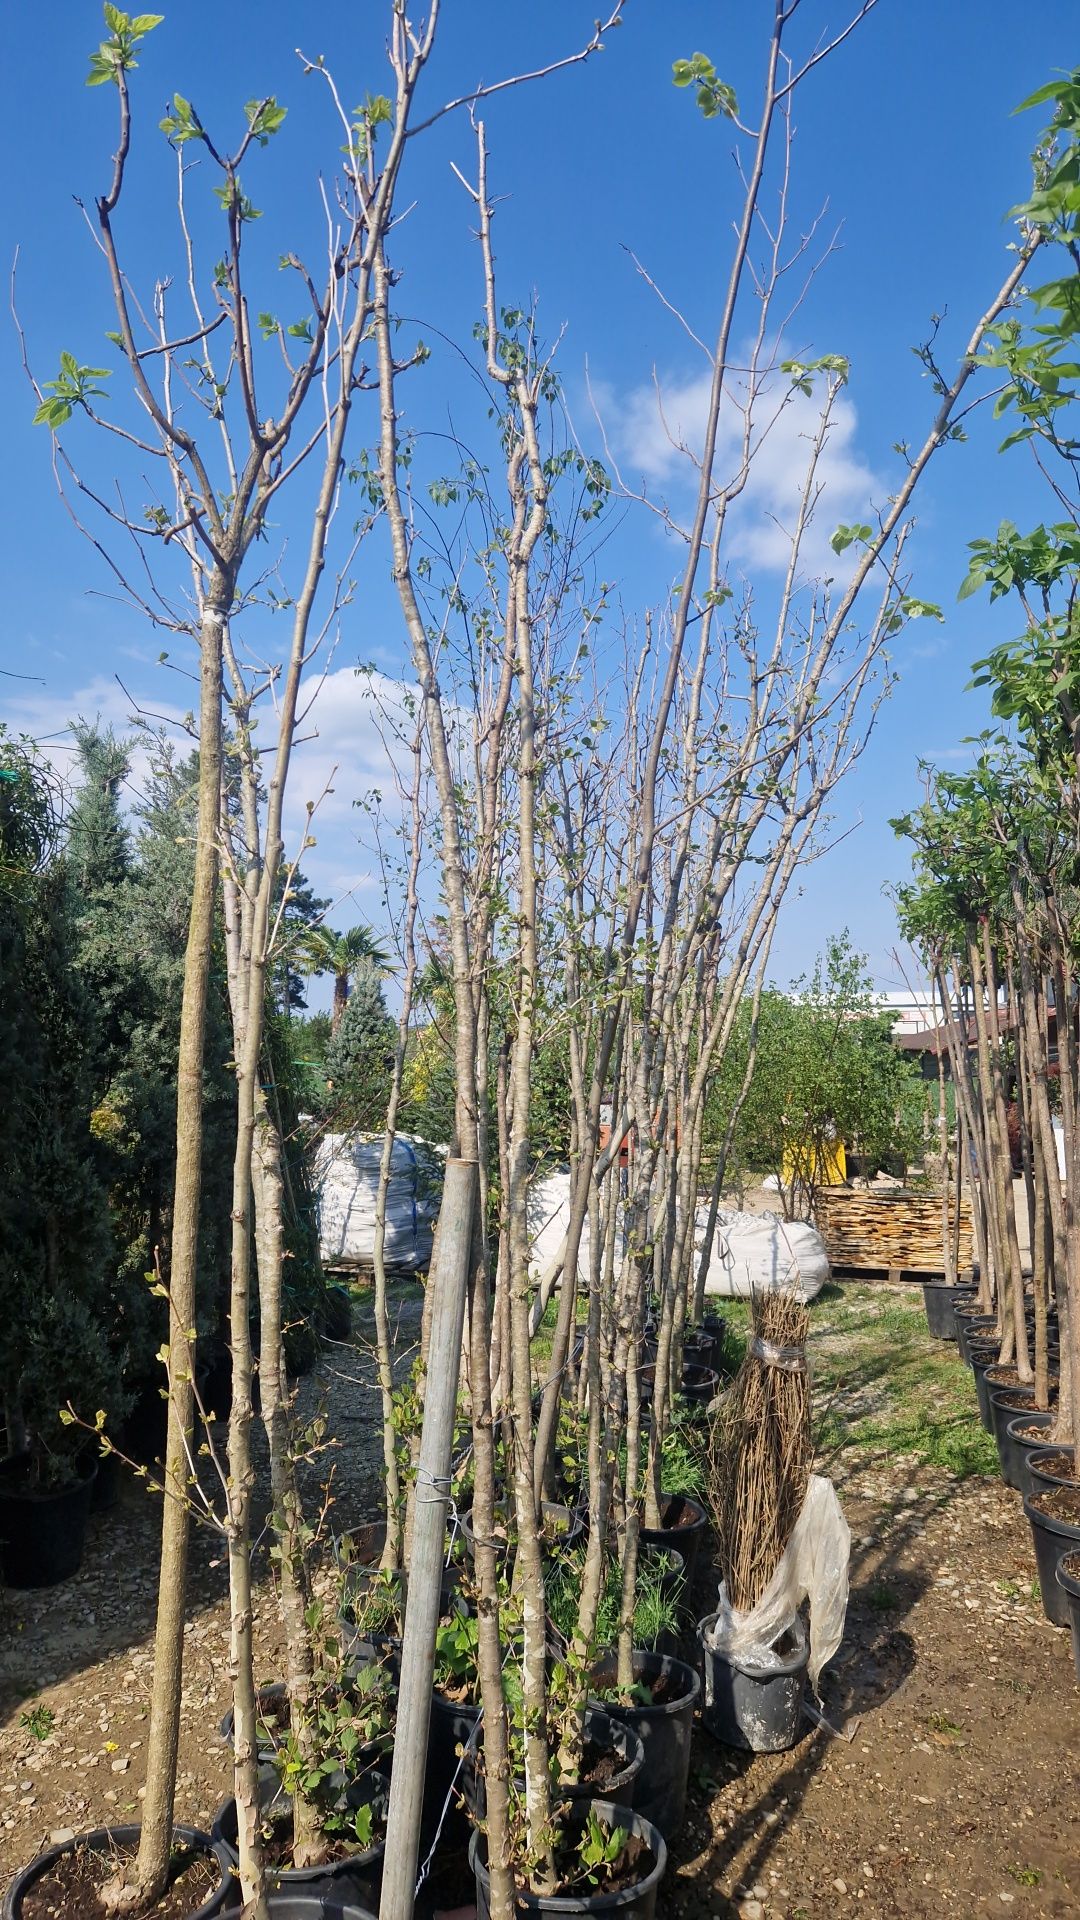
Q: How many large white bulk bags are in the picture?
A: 3